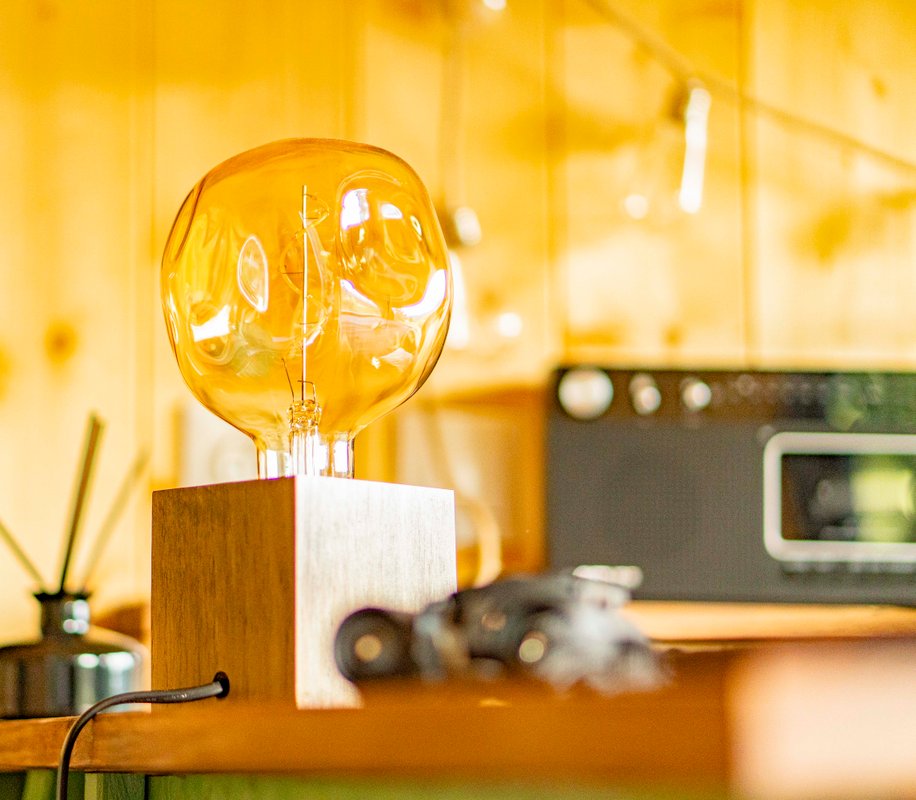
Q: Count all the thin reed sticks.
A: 3